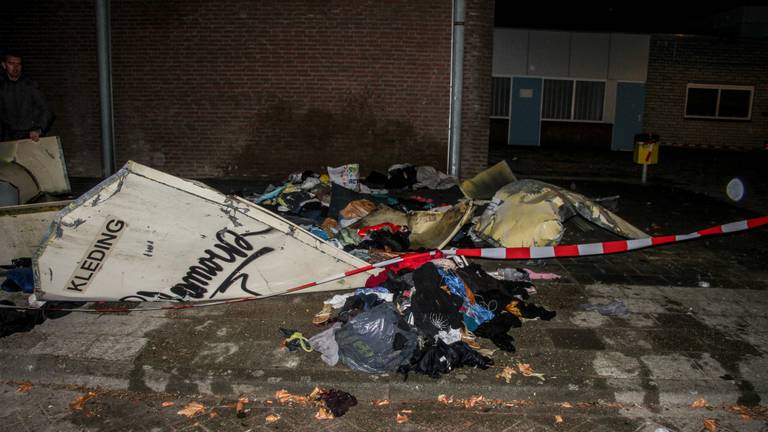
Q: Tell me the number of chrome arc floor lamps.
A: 0